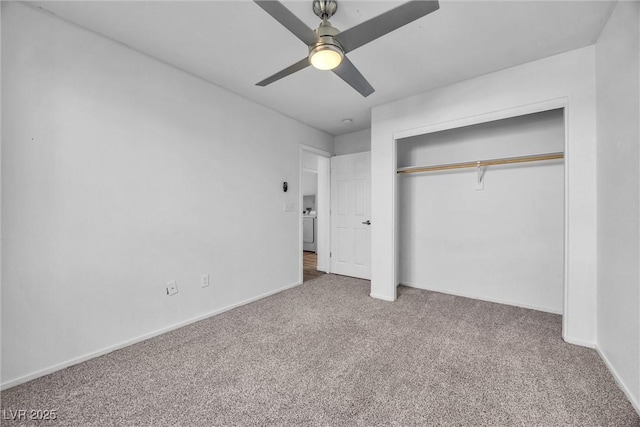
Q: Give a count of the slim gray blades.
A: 4